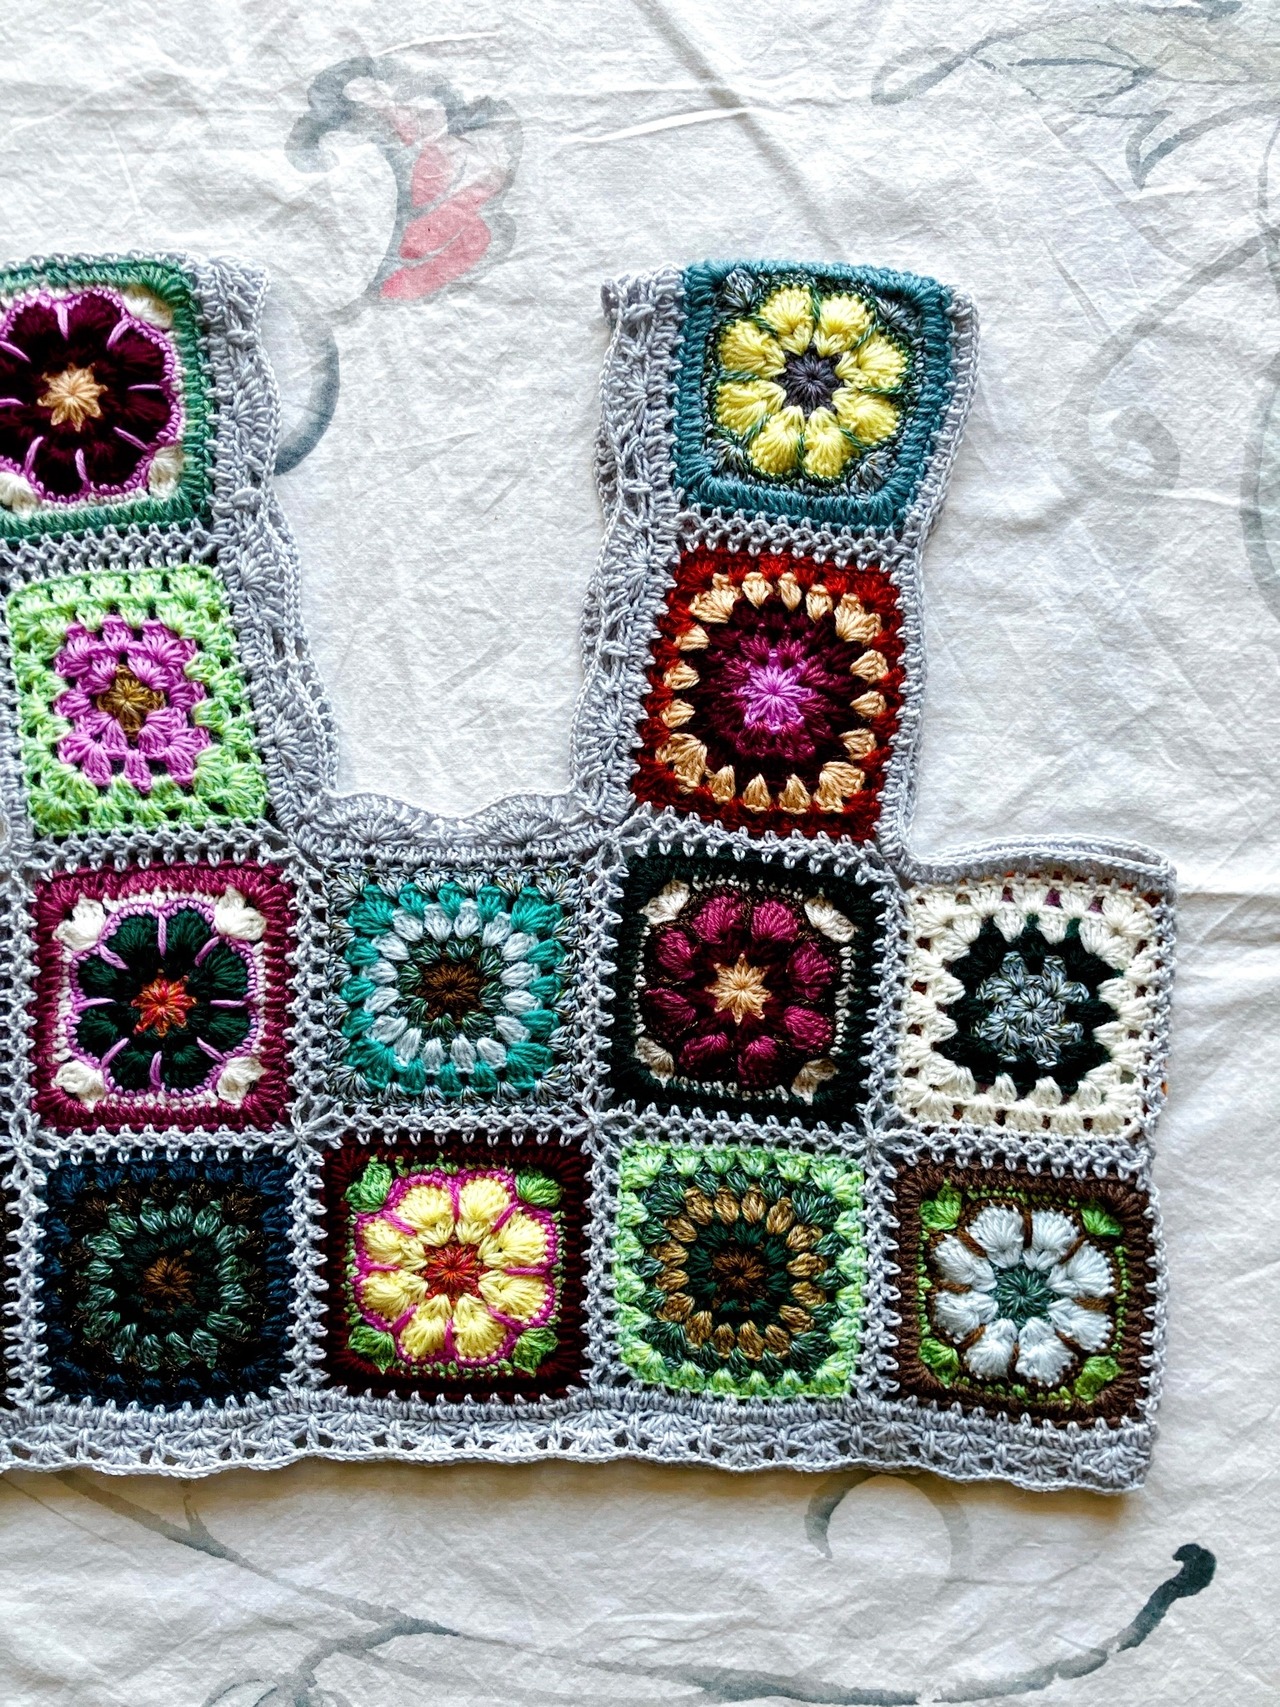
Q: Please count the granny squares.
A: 12